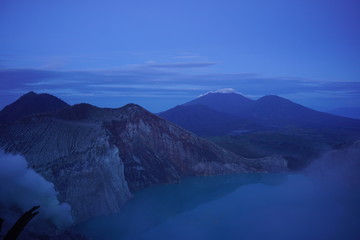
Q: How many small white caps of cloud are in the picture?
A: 1